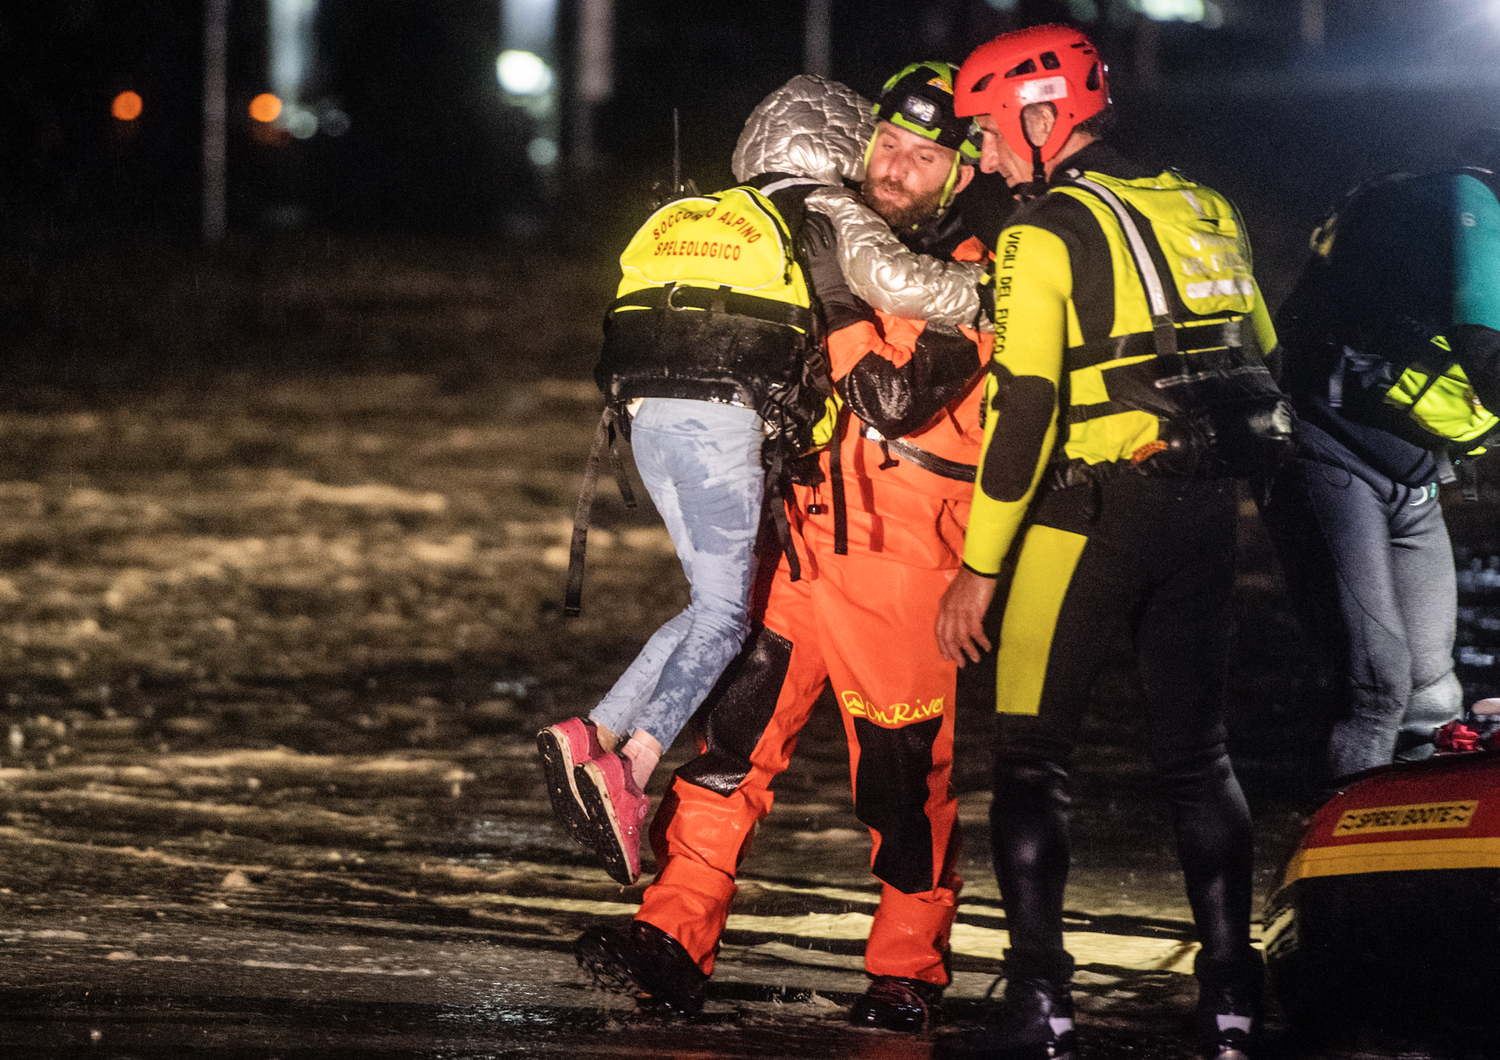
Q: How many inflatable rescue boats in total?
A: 1